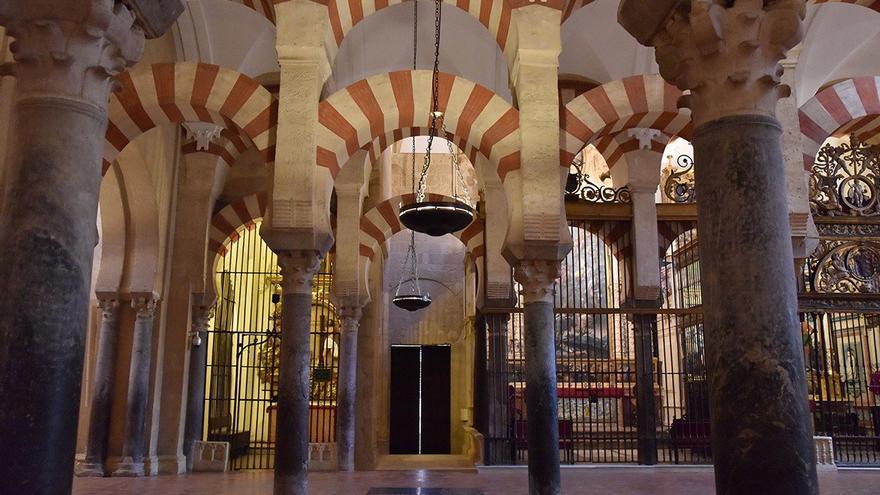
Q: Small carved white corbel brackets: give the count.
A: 2